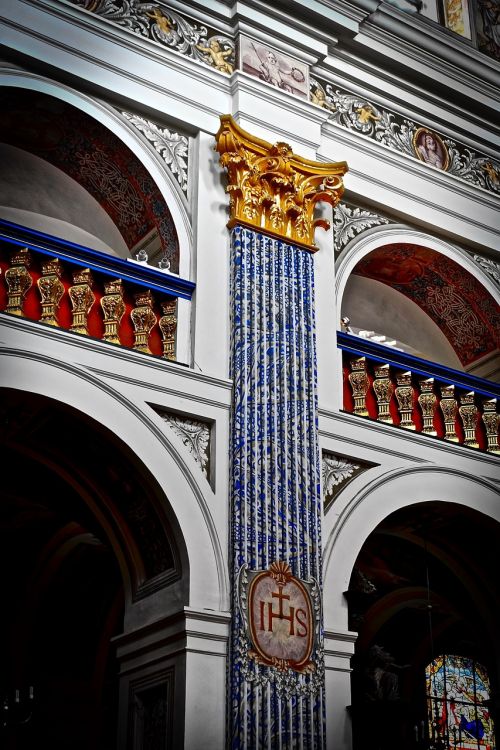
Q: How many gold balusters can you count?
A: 13